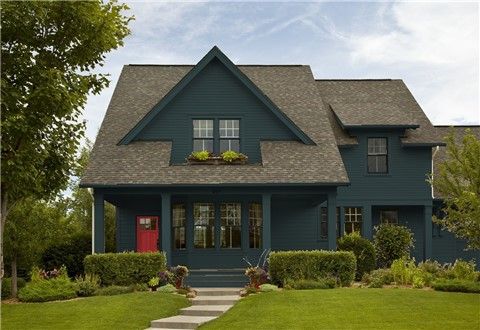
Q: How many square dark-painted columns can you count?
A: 5